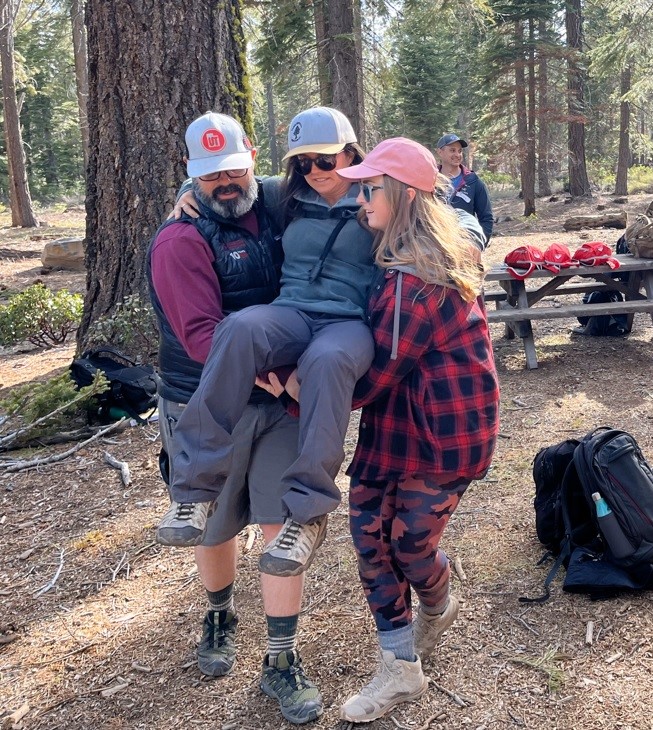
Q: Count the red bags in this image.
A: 3